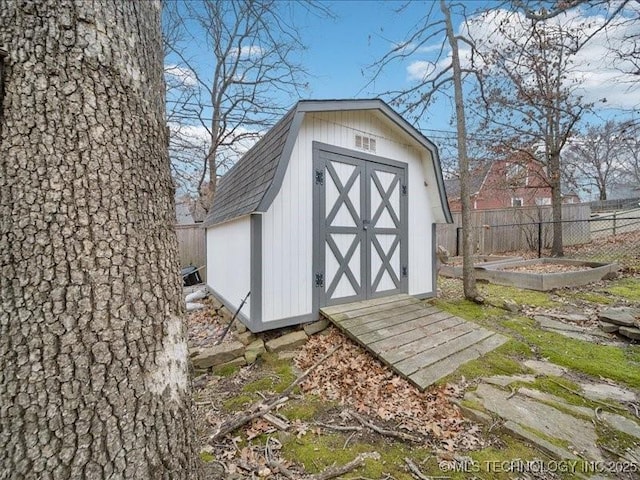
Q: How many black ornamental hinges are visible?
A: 4